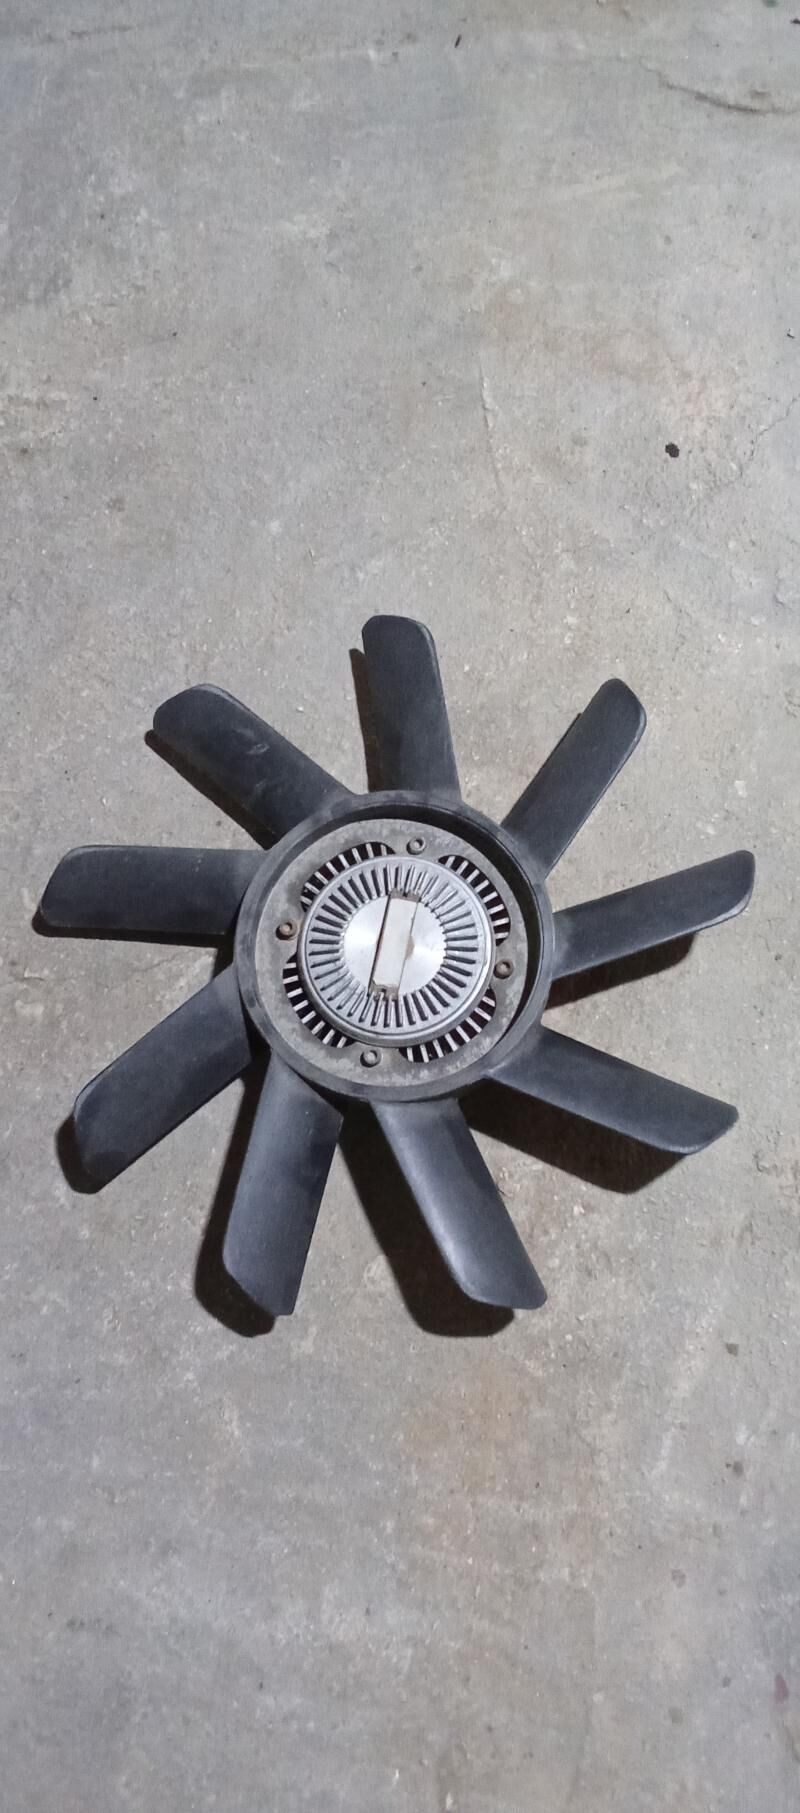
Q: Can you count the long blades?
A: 9